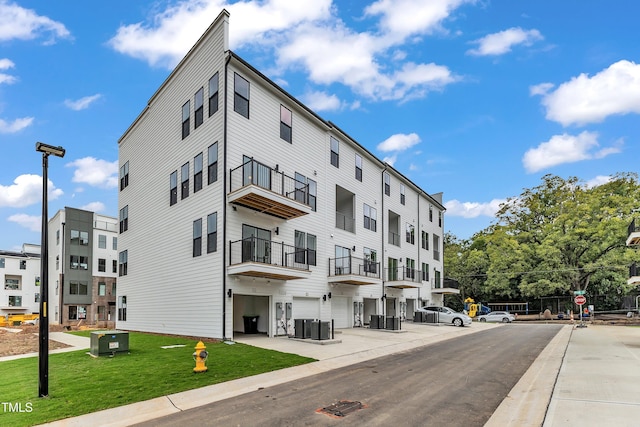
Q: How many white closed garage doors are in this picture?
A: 2